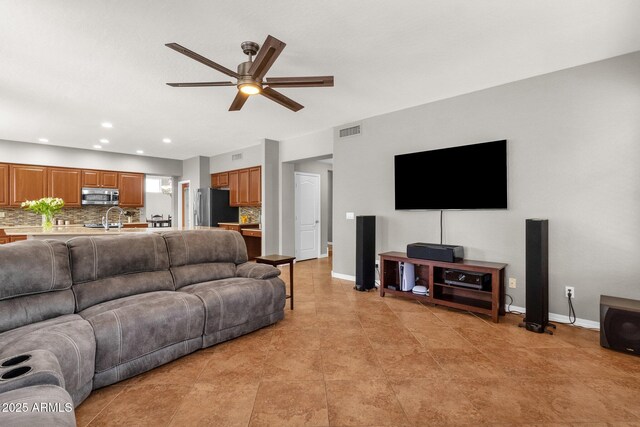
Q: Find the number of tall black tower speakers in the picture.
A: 2